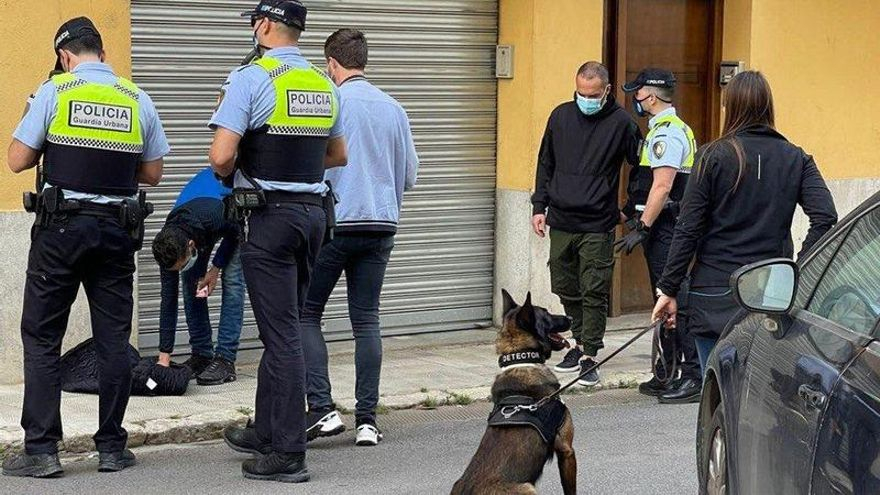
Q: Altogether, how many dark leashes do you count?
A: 1